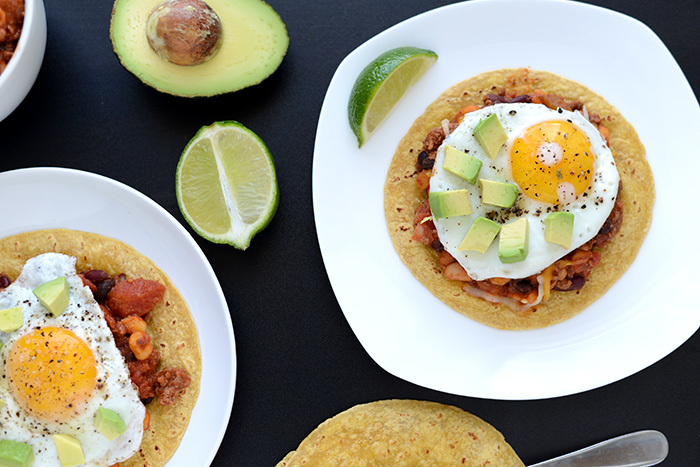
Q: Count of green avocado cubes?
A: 12